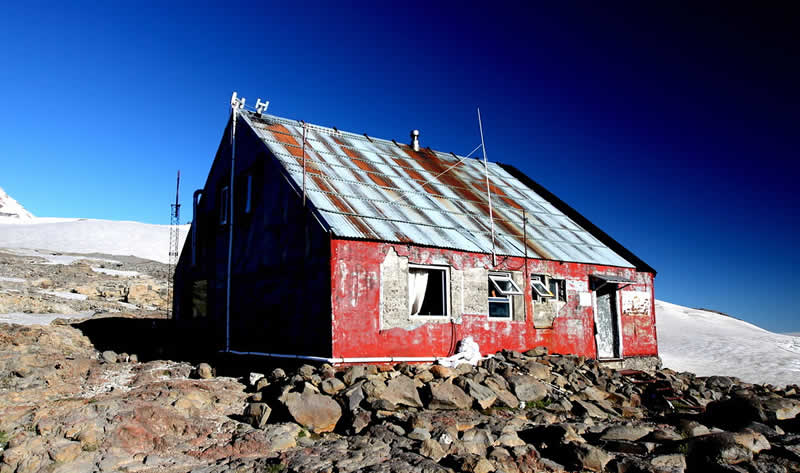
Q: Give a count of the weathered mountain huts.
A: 1